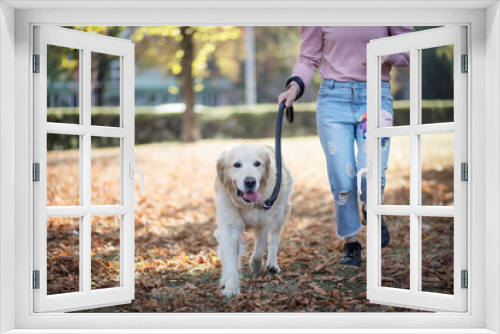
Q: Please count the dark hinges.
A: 6